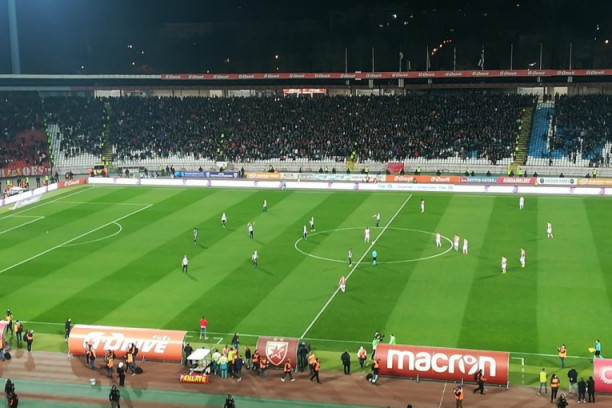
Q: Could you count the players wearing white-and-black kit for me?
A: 10